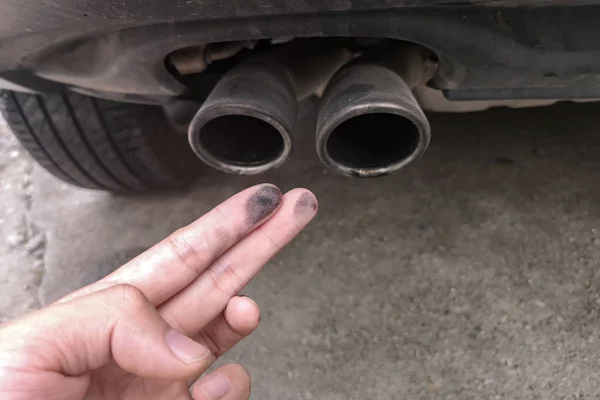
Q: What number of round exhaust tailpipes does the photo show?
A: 2